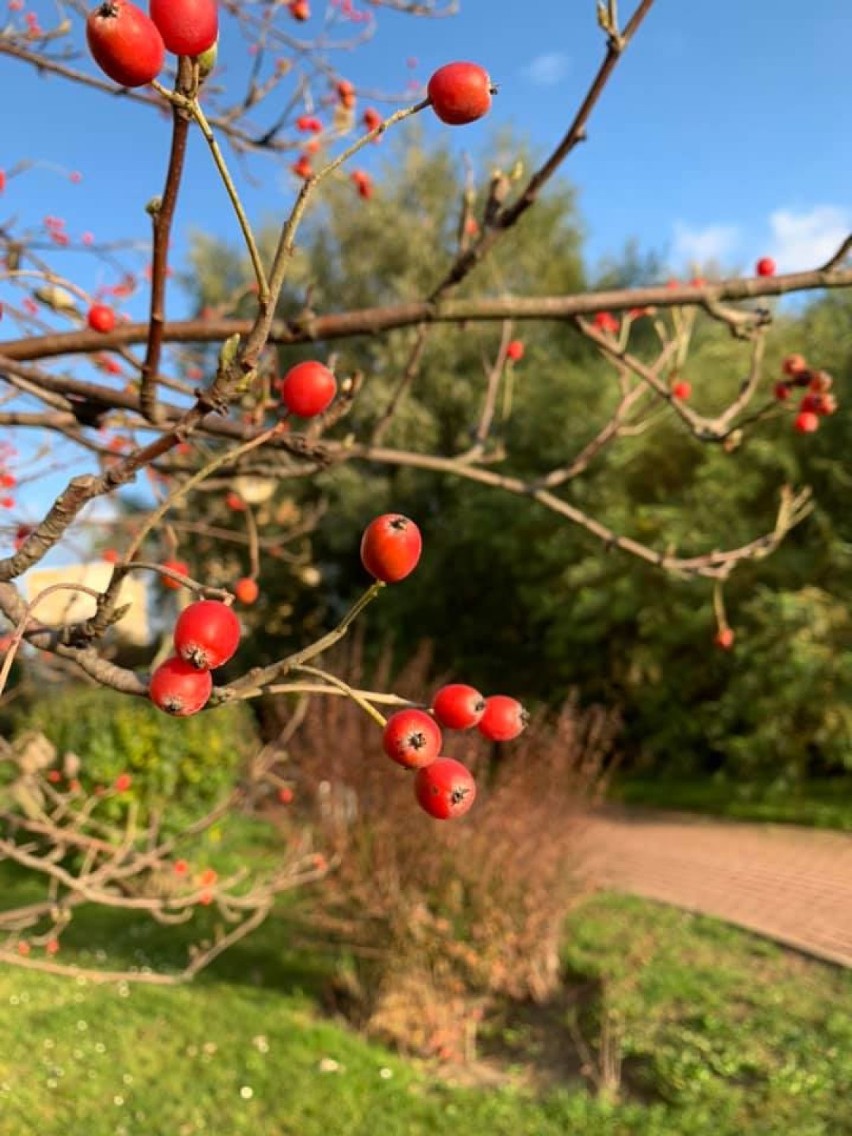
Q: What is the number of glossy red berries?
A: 11